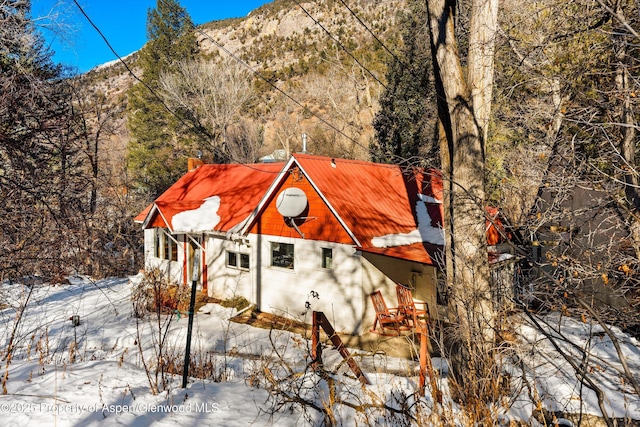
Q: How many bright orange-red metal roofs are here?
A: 1